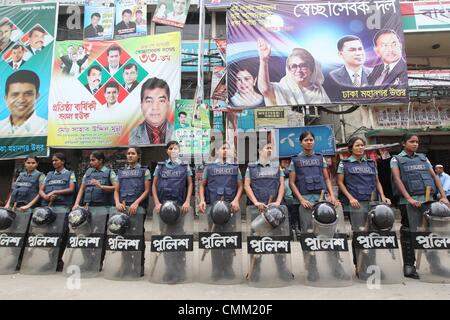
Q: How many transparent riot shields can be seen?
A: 10